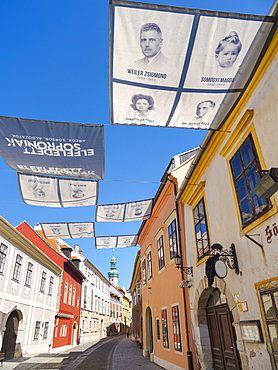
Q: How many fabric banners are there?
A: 6